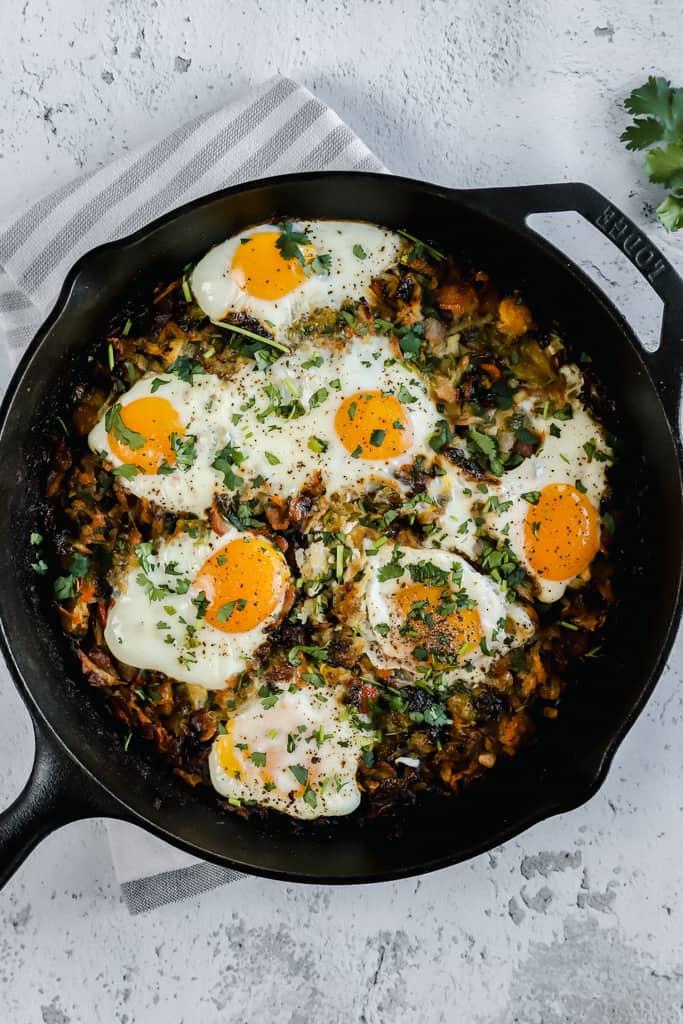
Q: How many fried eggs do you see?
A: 7